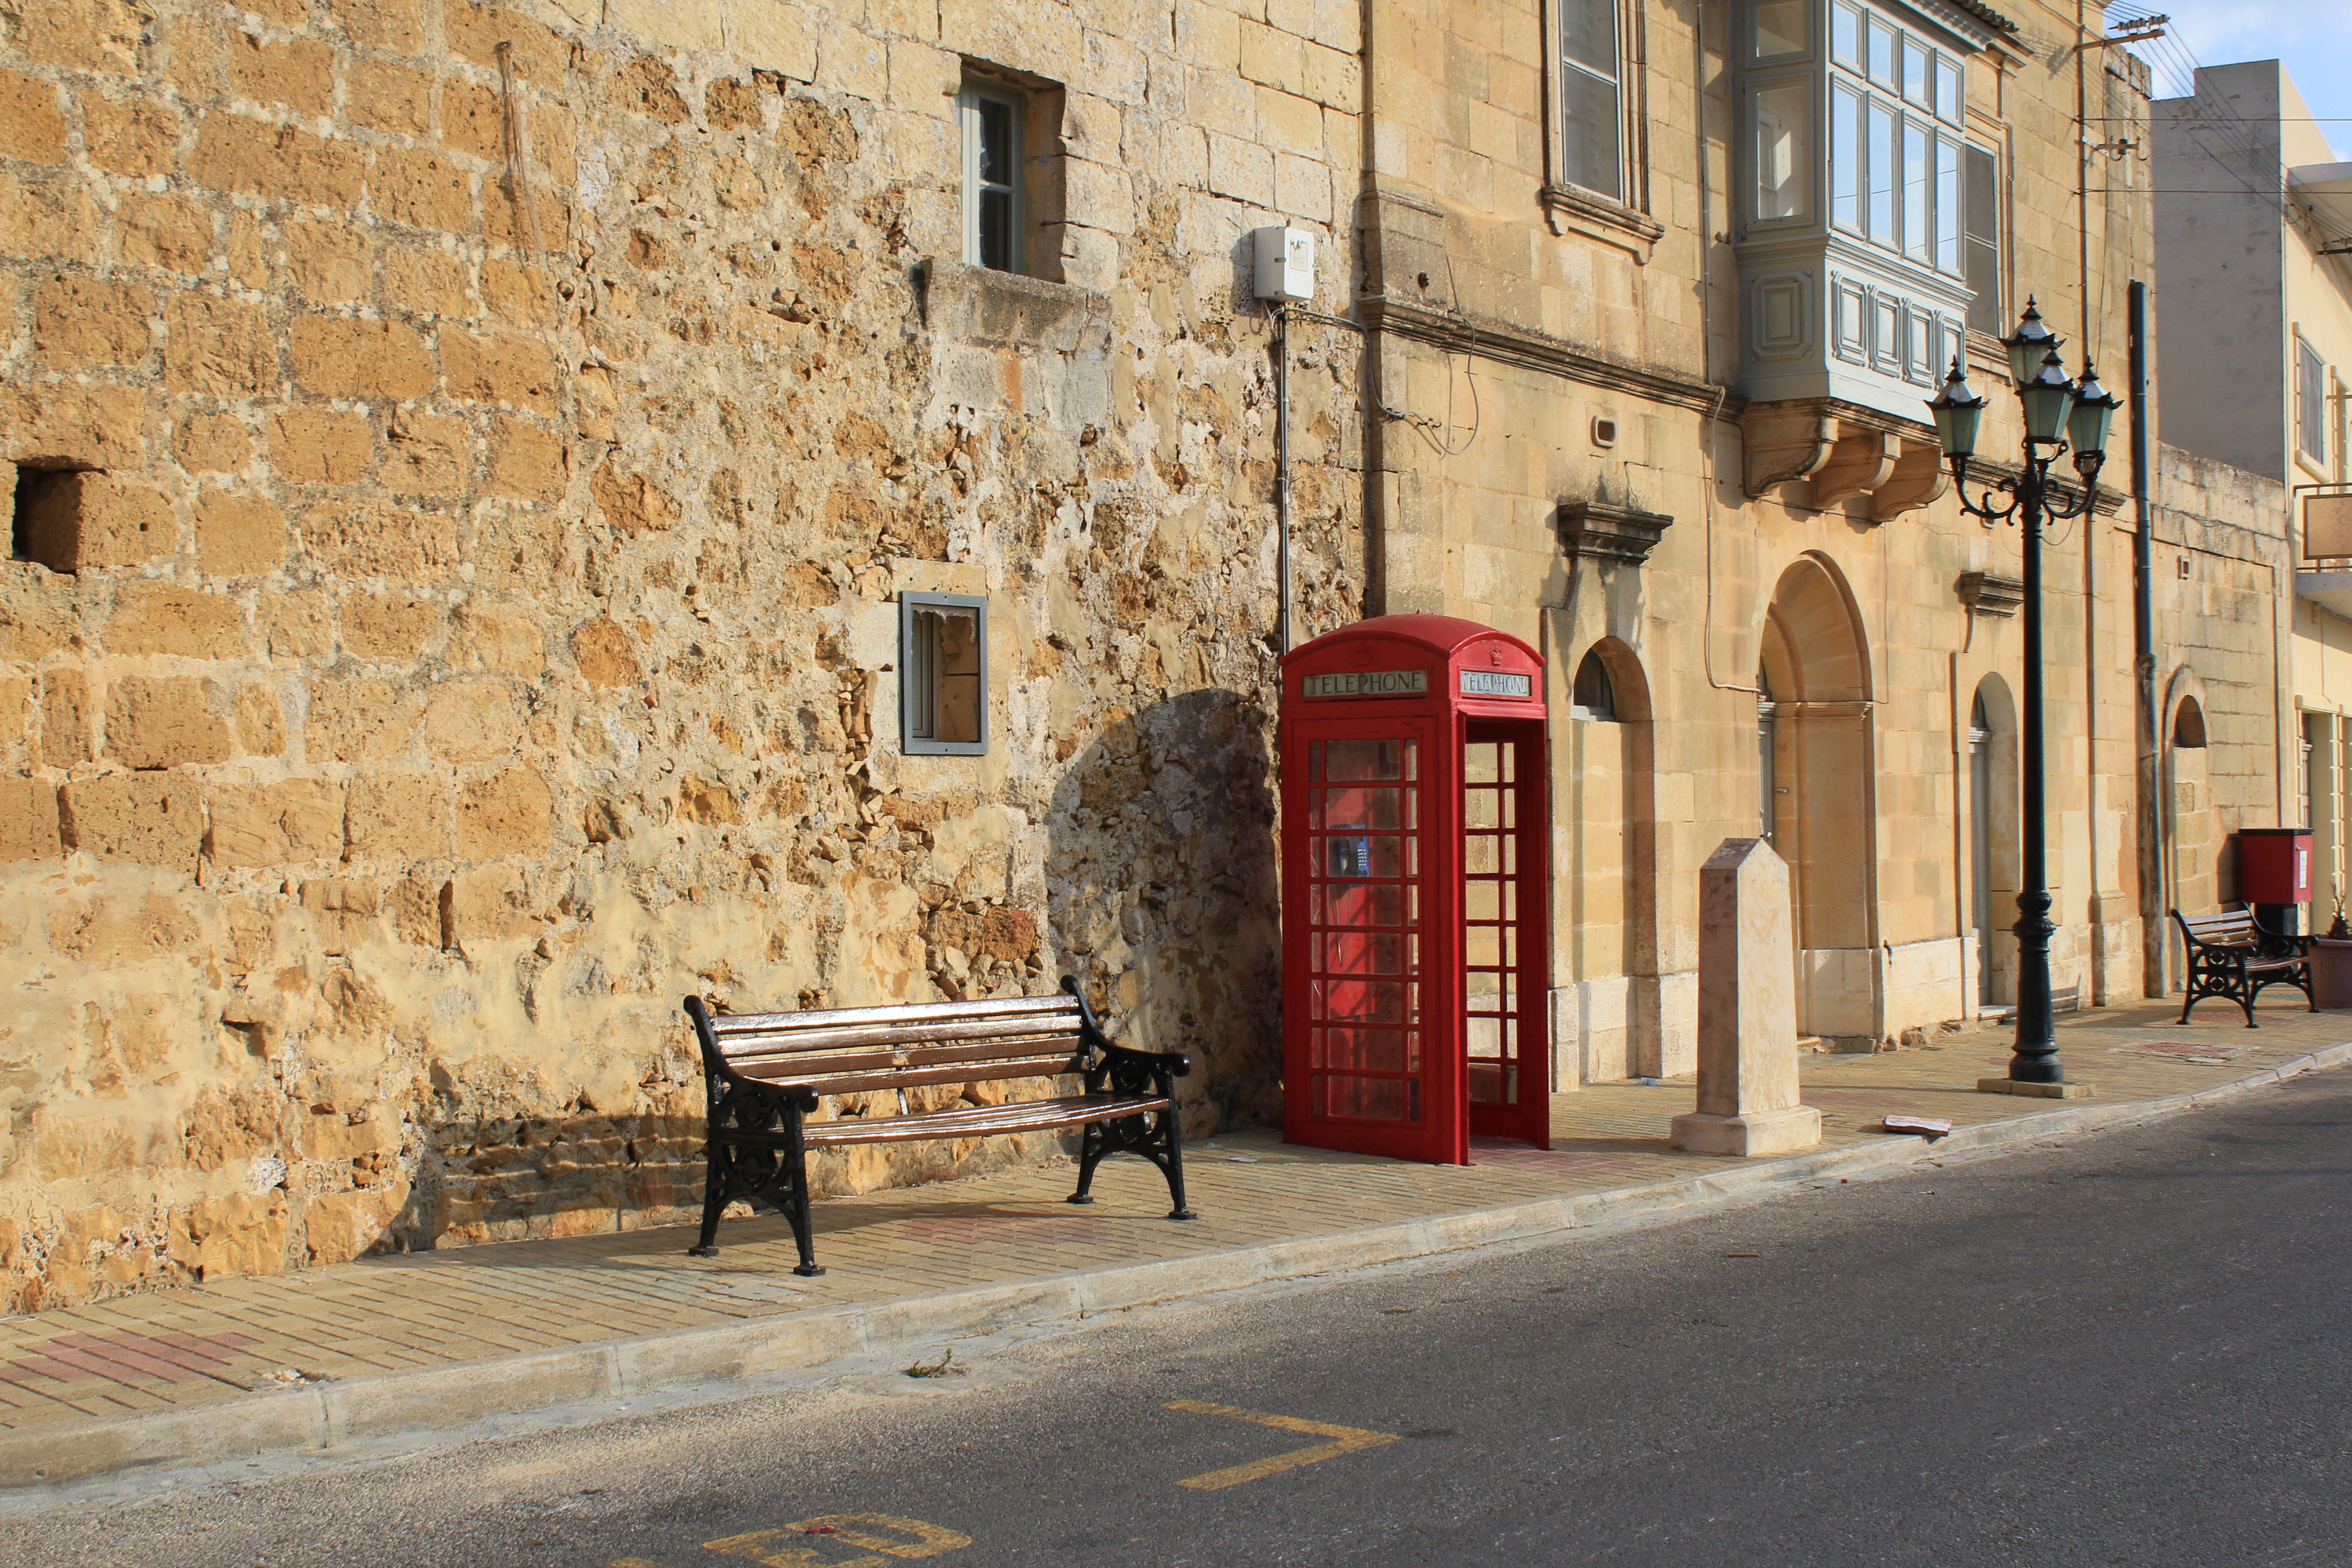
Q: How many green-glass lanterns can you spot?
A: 4